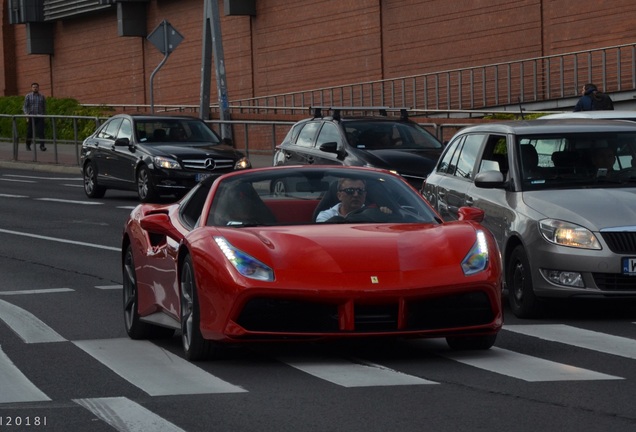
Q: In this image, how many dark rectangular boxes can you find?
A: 3